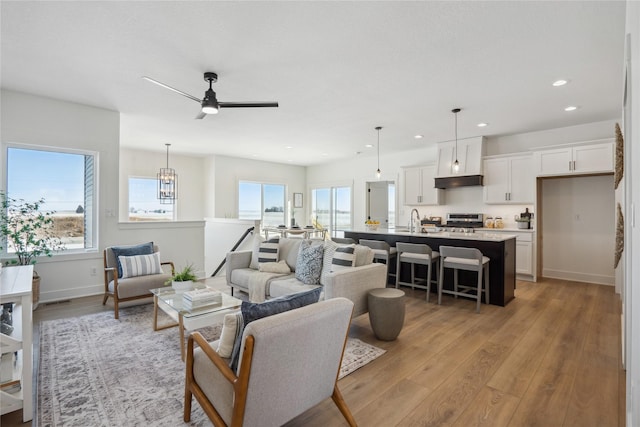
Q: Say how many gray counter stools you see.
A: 4